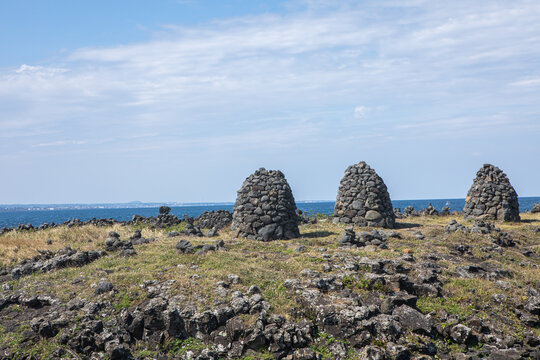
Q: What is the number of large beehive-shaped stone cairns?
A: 3